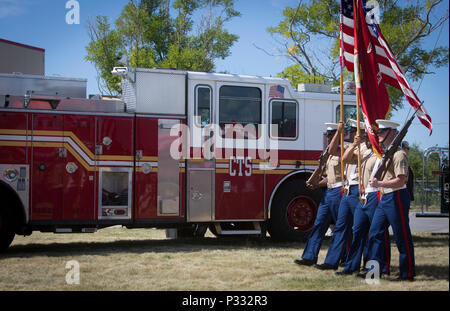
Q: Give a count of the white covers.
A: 3